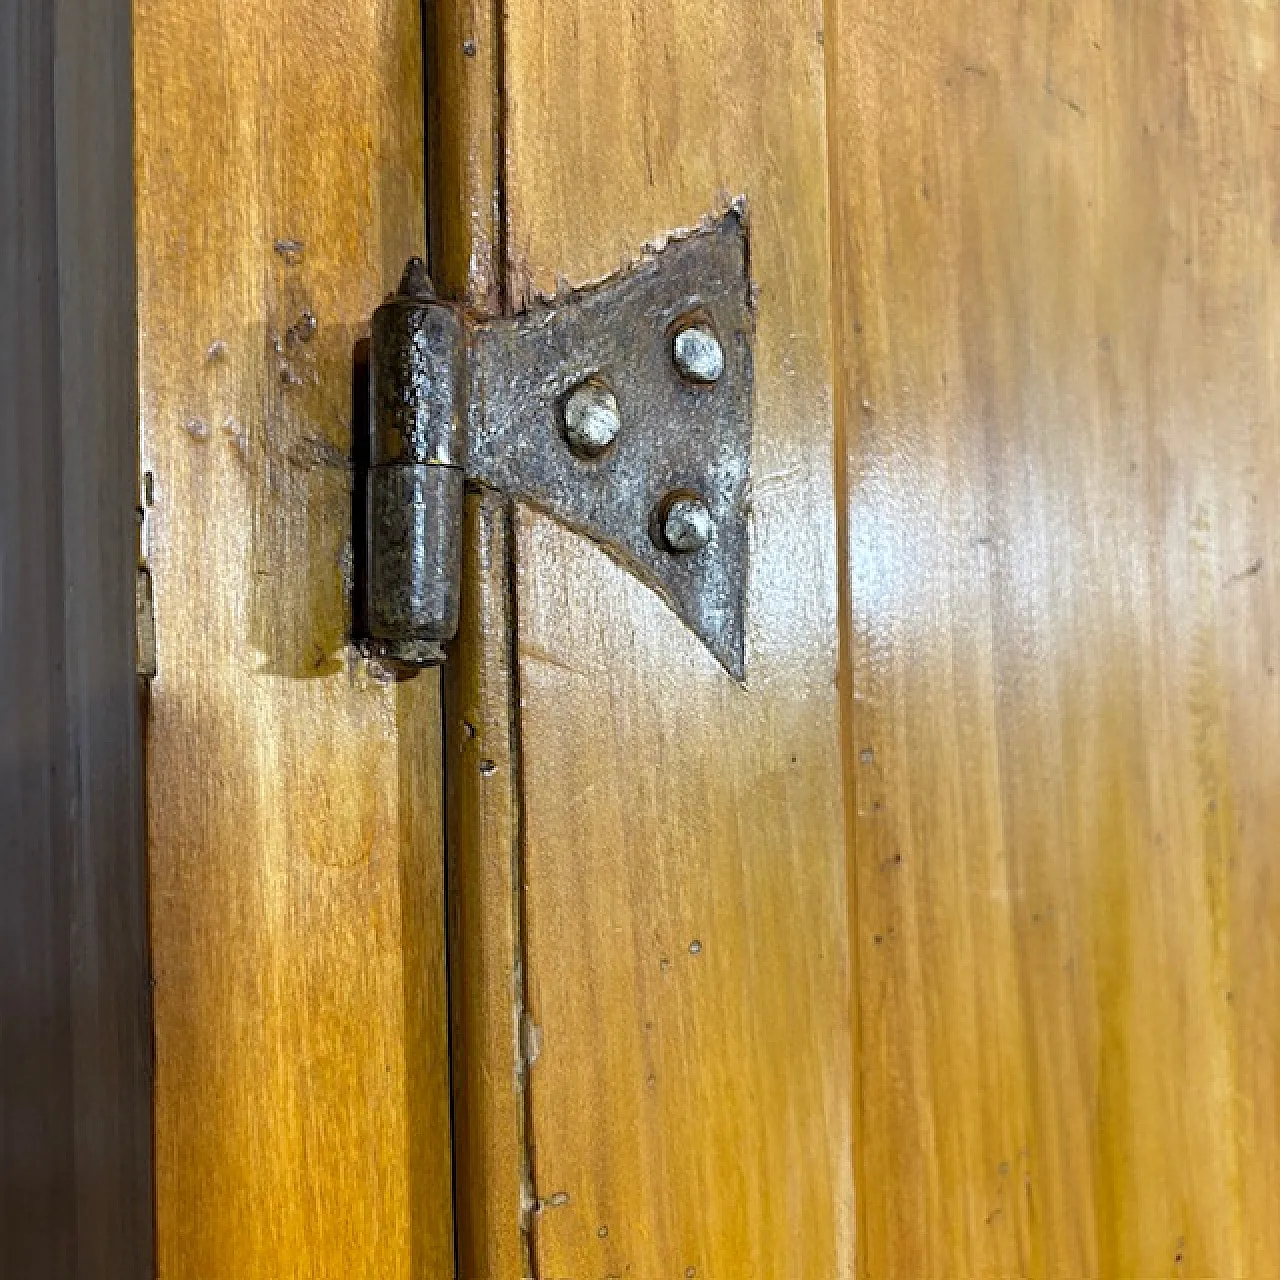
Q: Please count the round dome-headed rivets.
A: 3